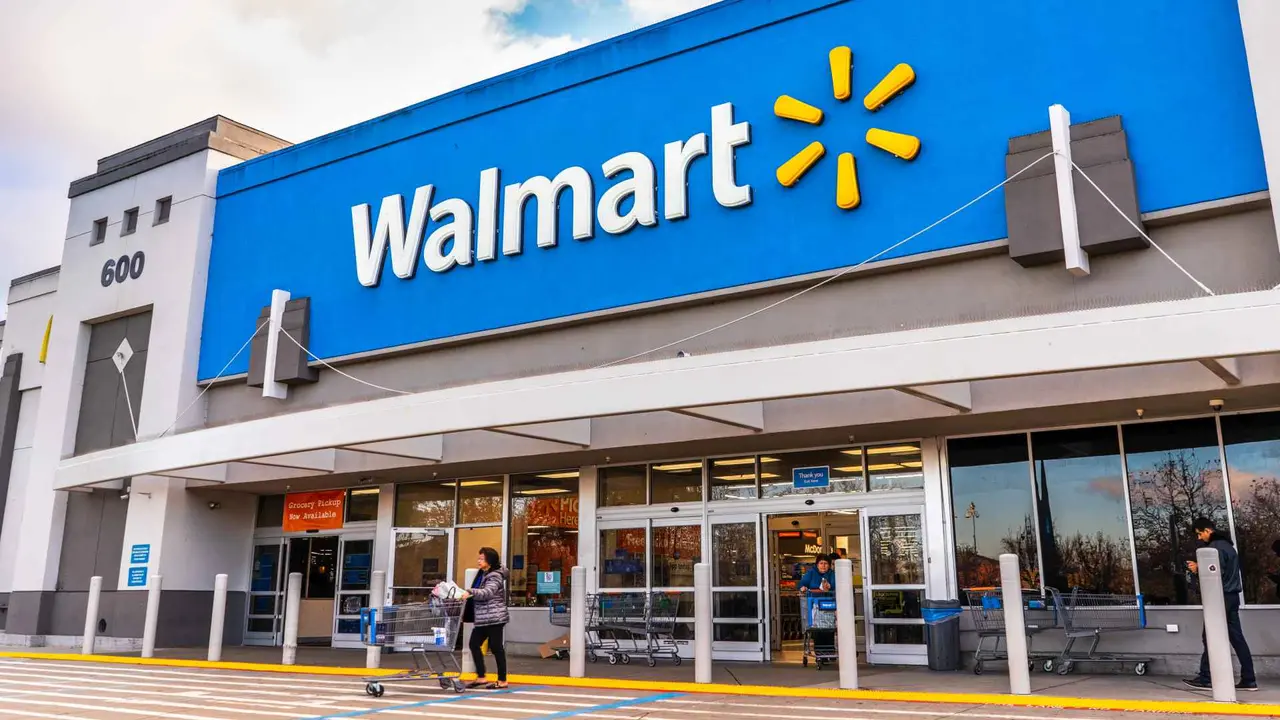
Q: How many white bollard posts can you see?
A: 11